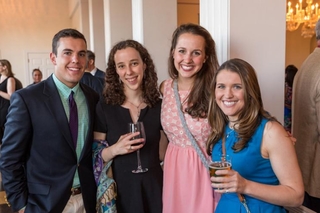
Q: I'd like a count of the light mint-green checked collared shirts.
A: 1